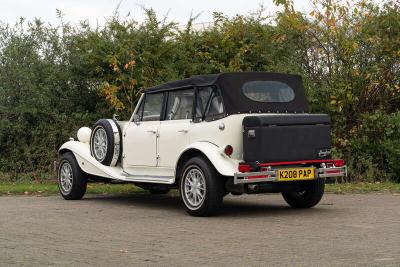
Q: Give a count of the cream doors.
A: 2